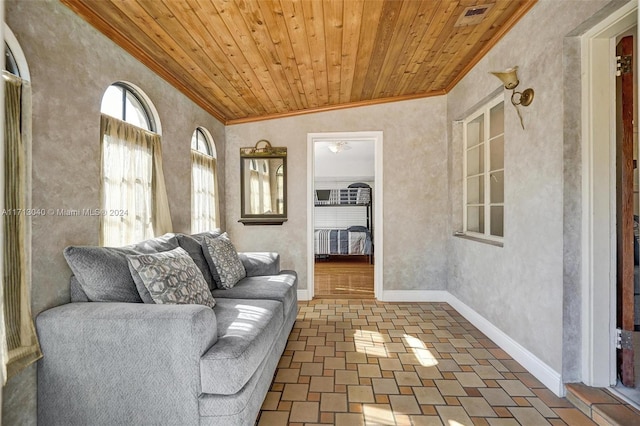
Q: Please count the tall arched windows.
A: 3